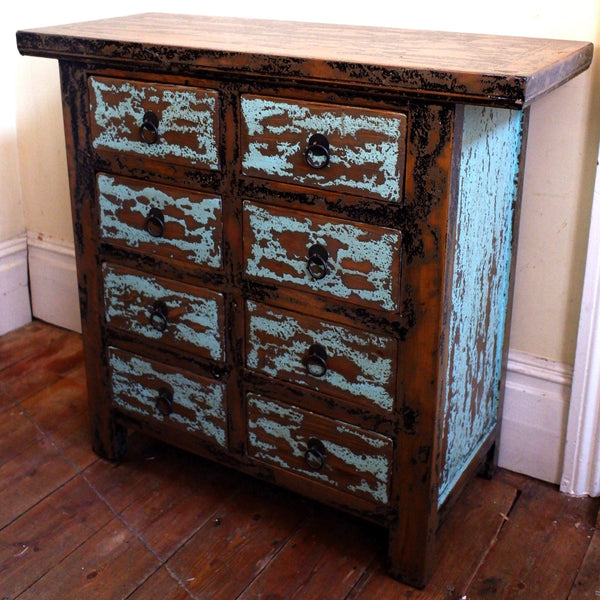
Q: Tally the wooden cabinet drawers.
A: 8